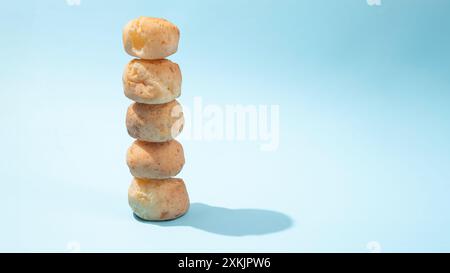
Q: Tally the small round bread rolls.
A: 5